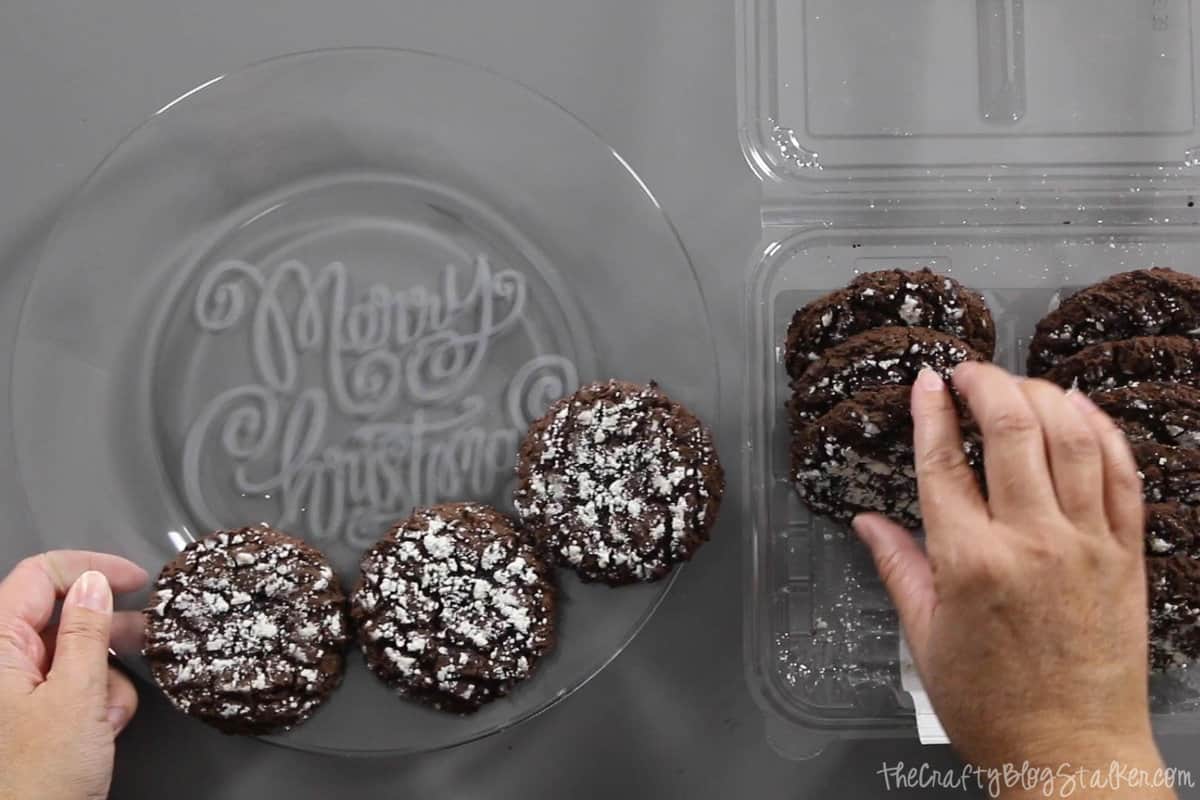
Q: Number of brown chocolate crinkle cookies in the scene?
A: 12